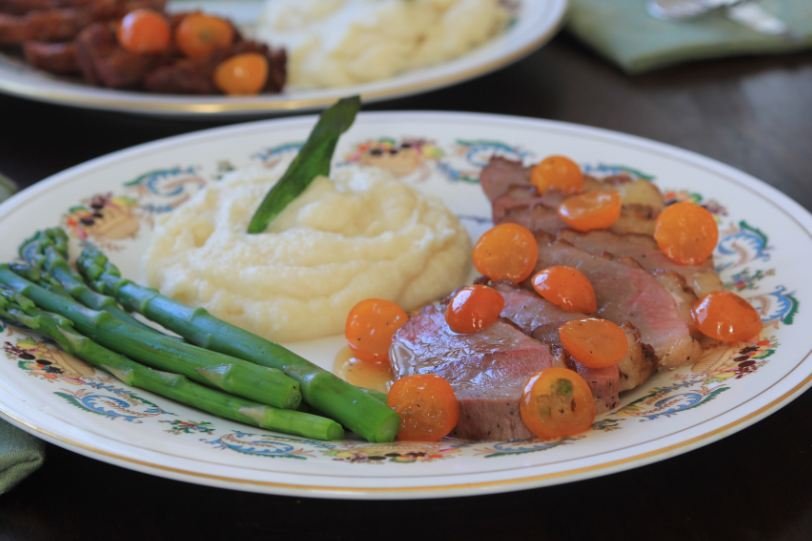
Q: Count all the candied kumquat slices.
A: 14